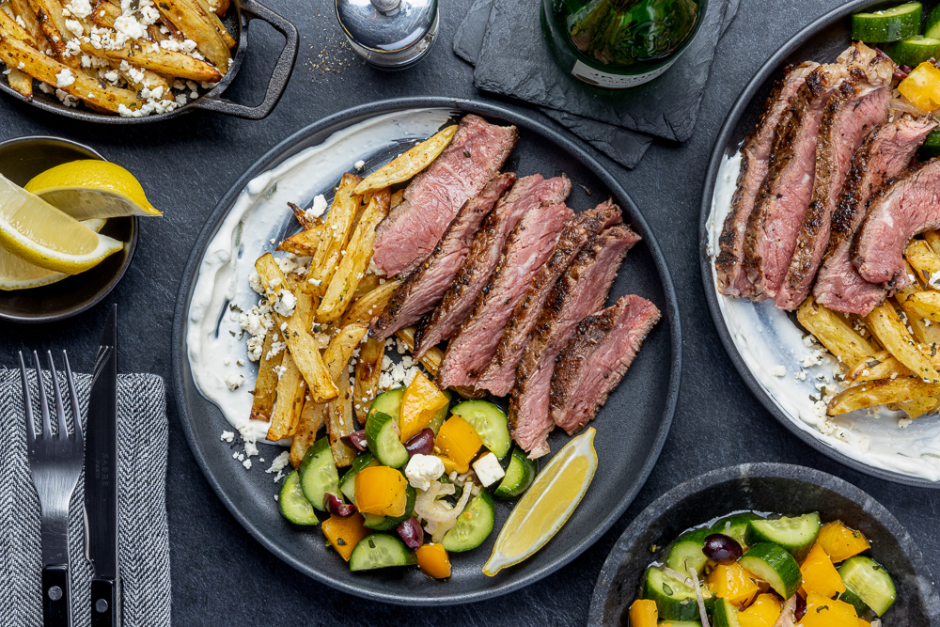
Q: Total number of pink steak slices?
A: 12